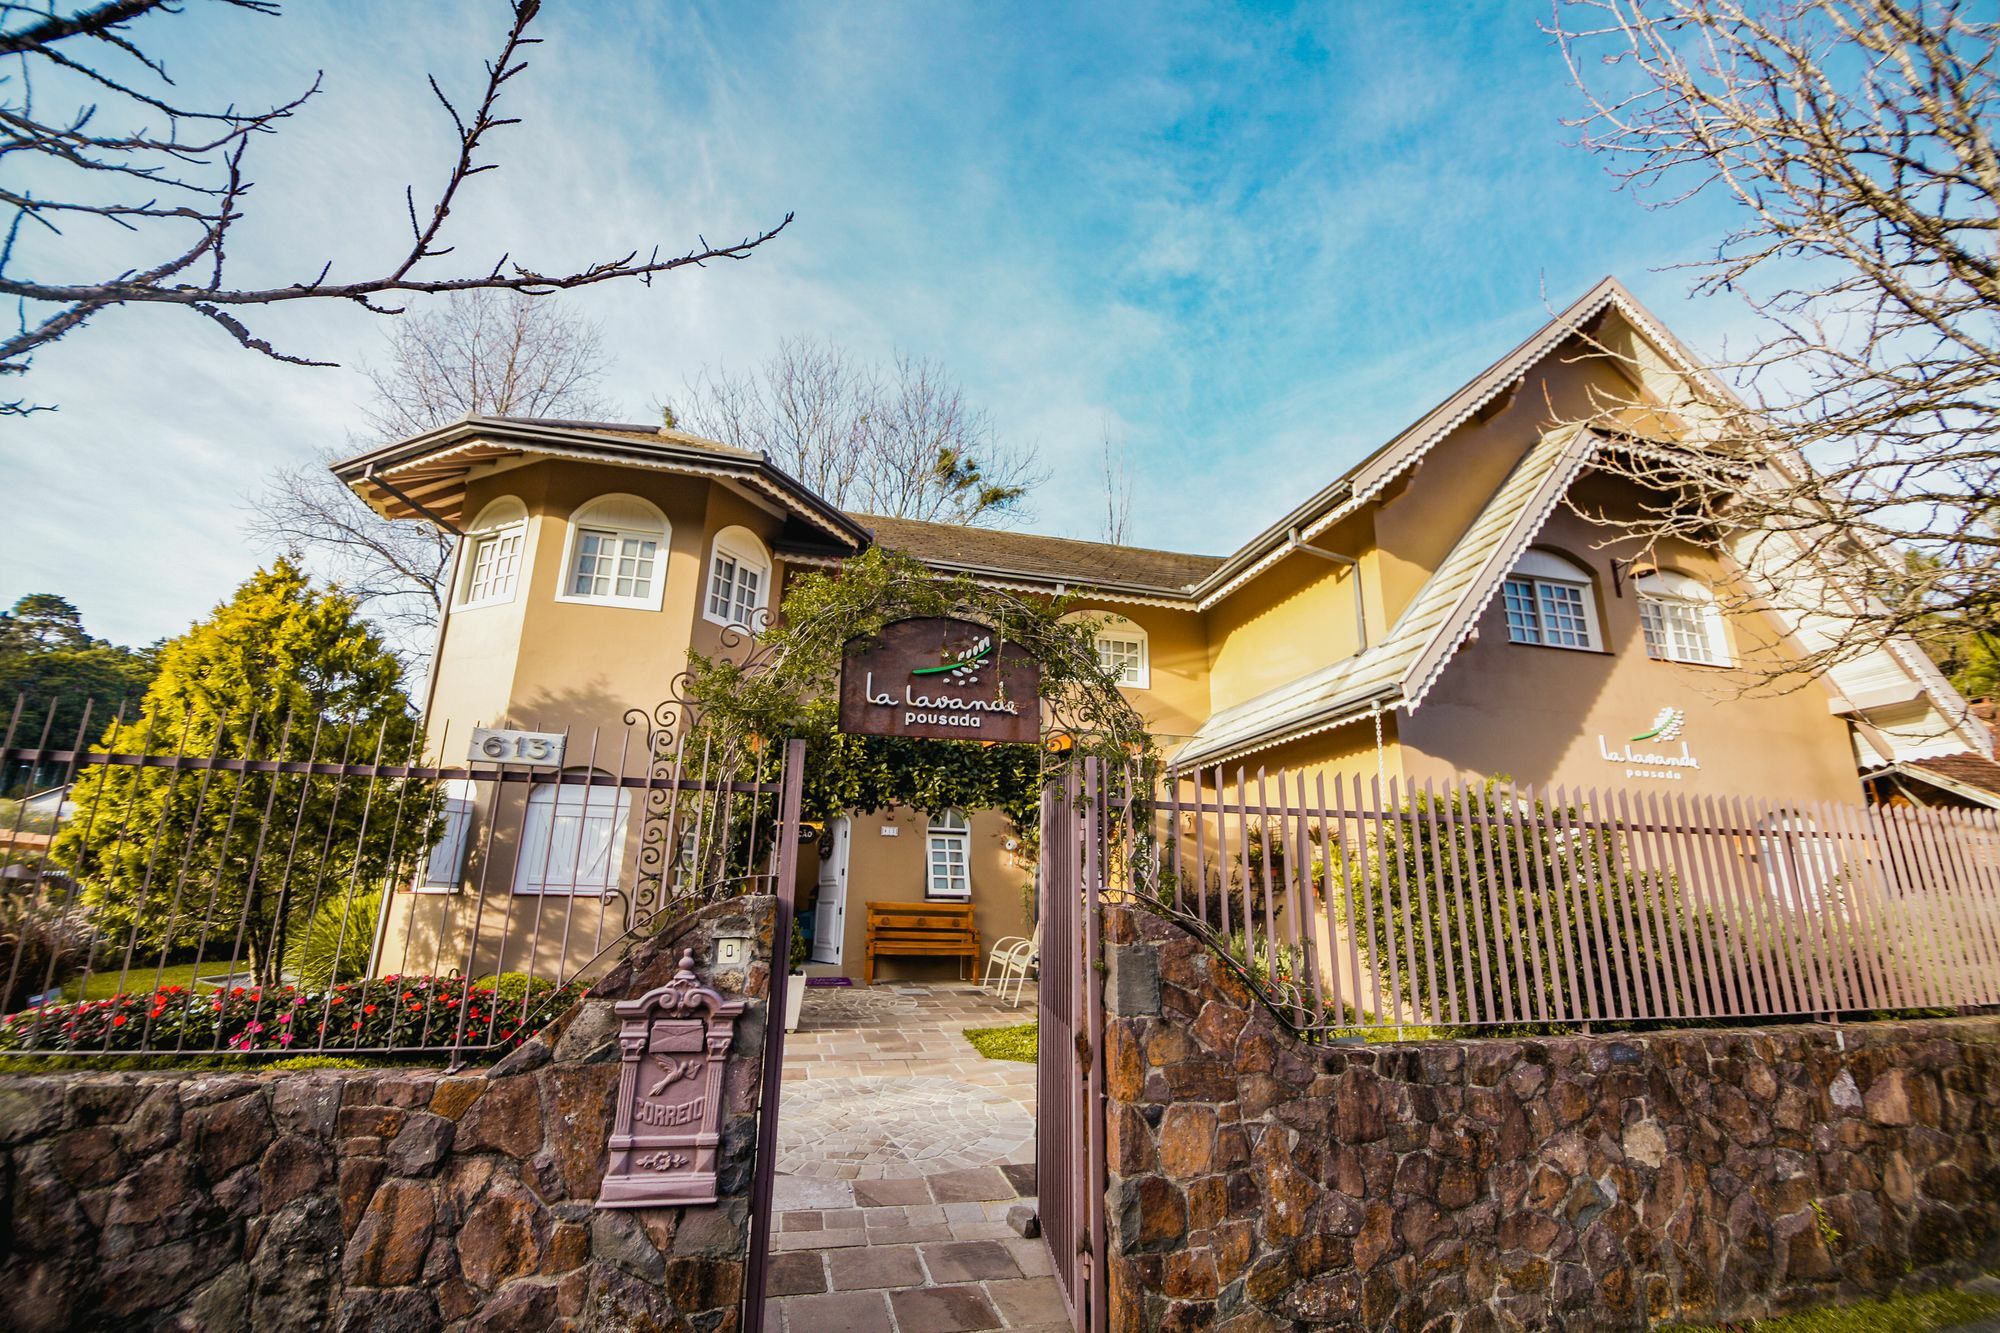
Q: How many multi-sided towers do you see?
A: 1